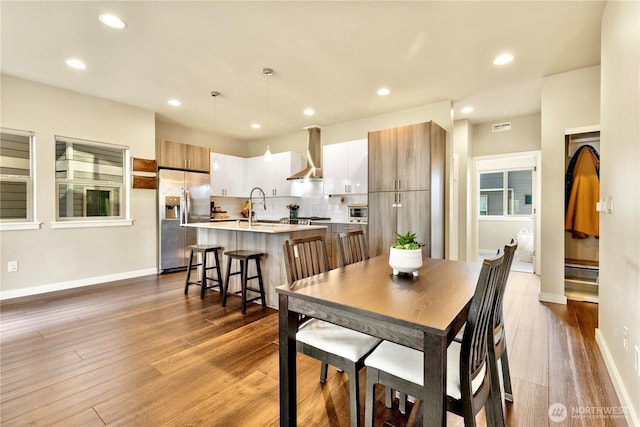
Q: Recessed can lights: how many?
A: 8